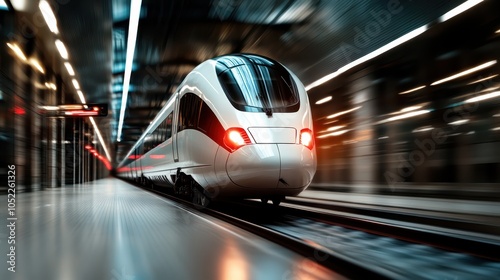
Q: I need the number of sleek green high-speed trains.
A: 0